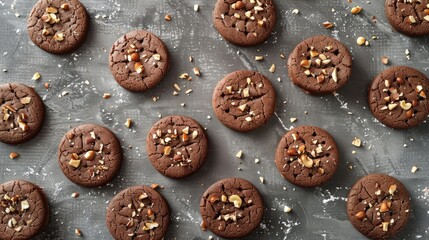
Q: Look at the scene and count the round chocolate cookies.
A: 15